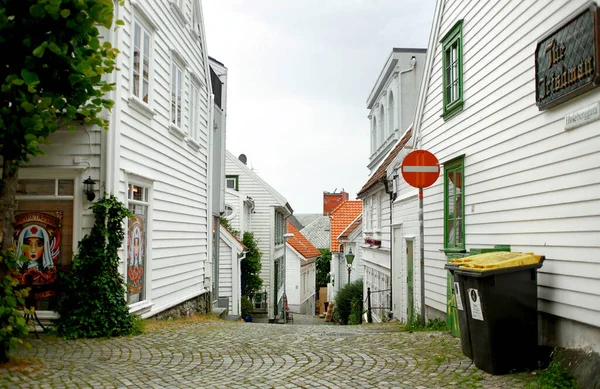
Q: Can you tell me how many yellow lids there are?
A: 2